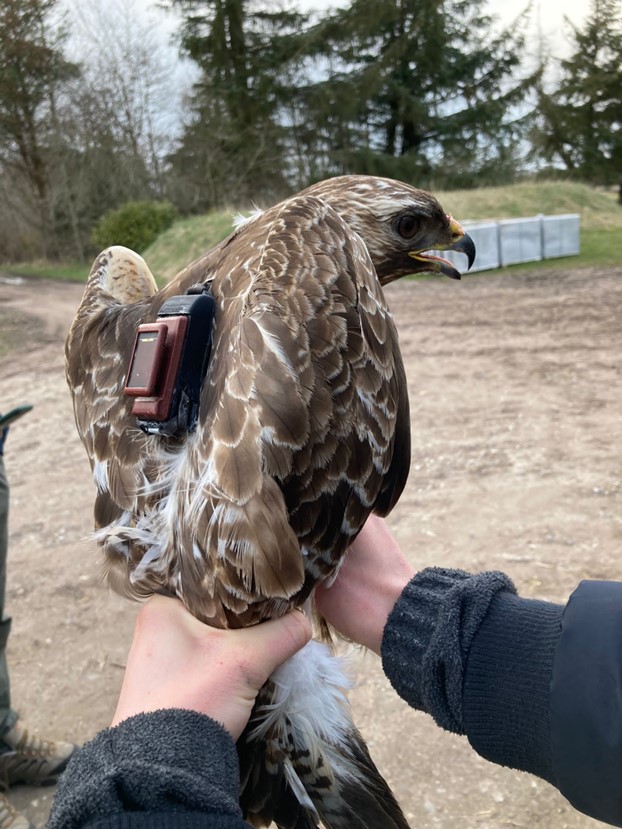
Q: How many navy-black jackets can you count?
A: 1